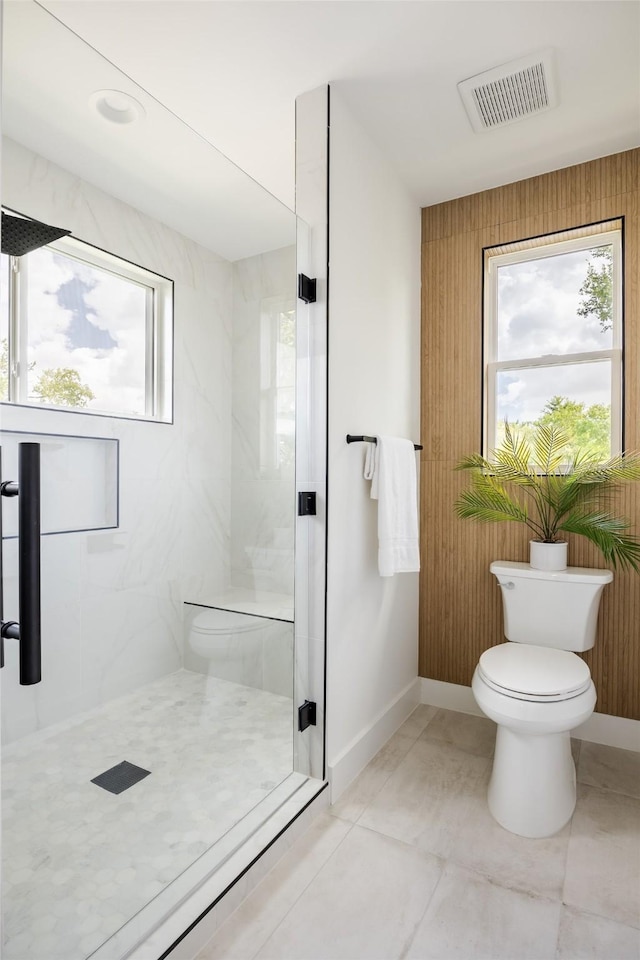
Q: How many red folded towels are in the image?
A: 0